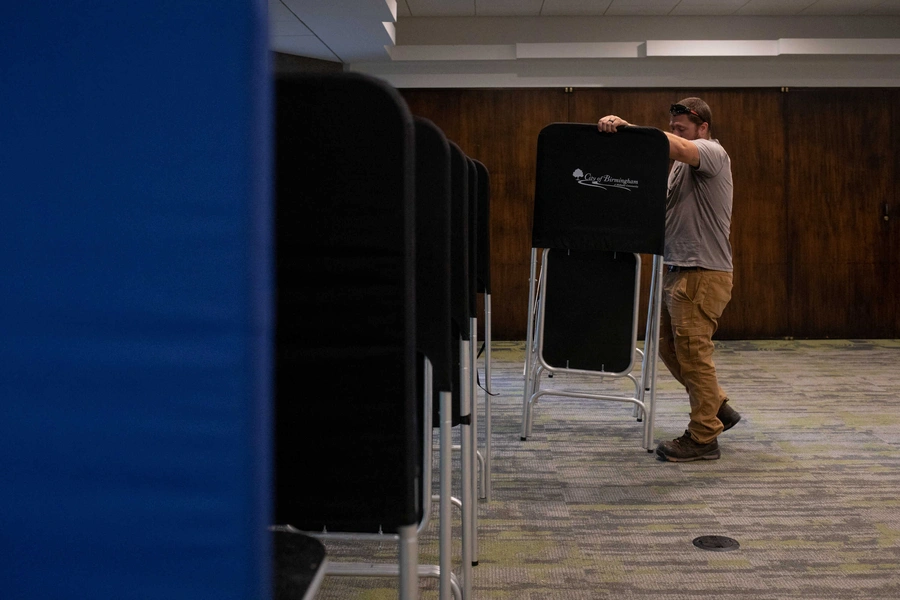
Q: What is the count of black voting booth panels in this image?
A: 6